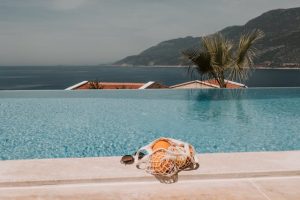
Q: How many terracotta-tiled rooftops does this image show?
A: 2